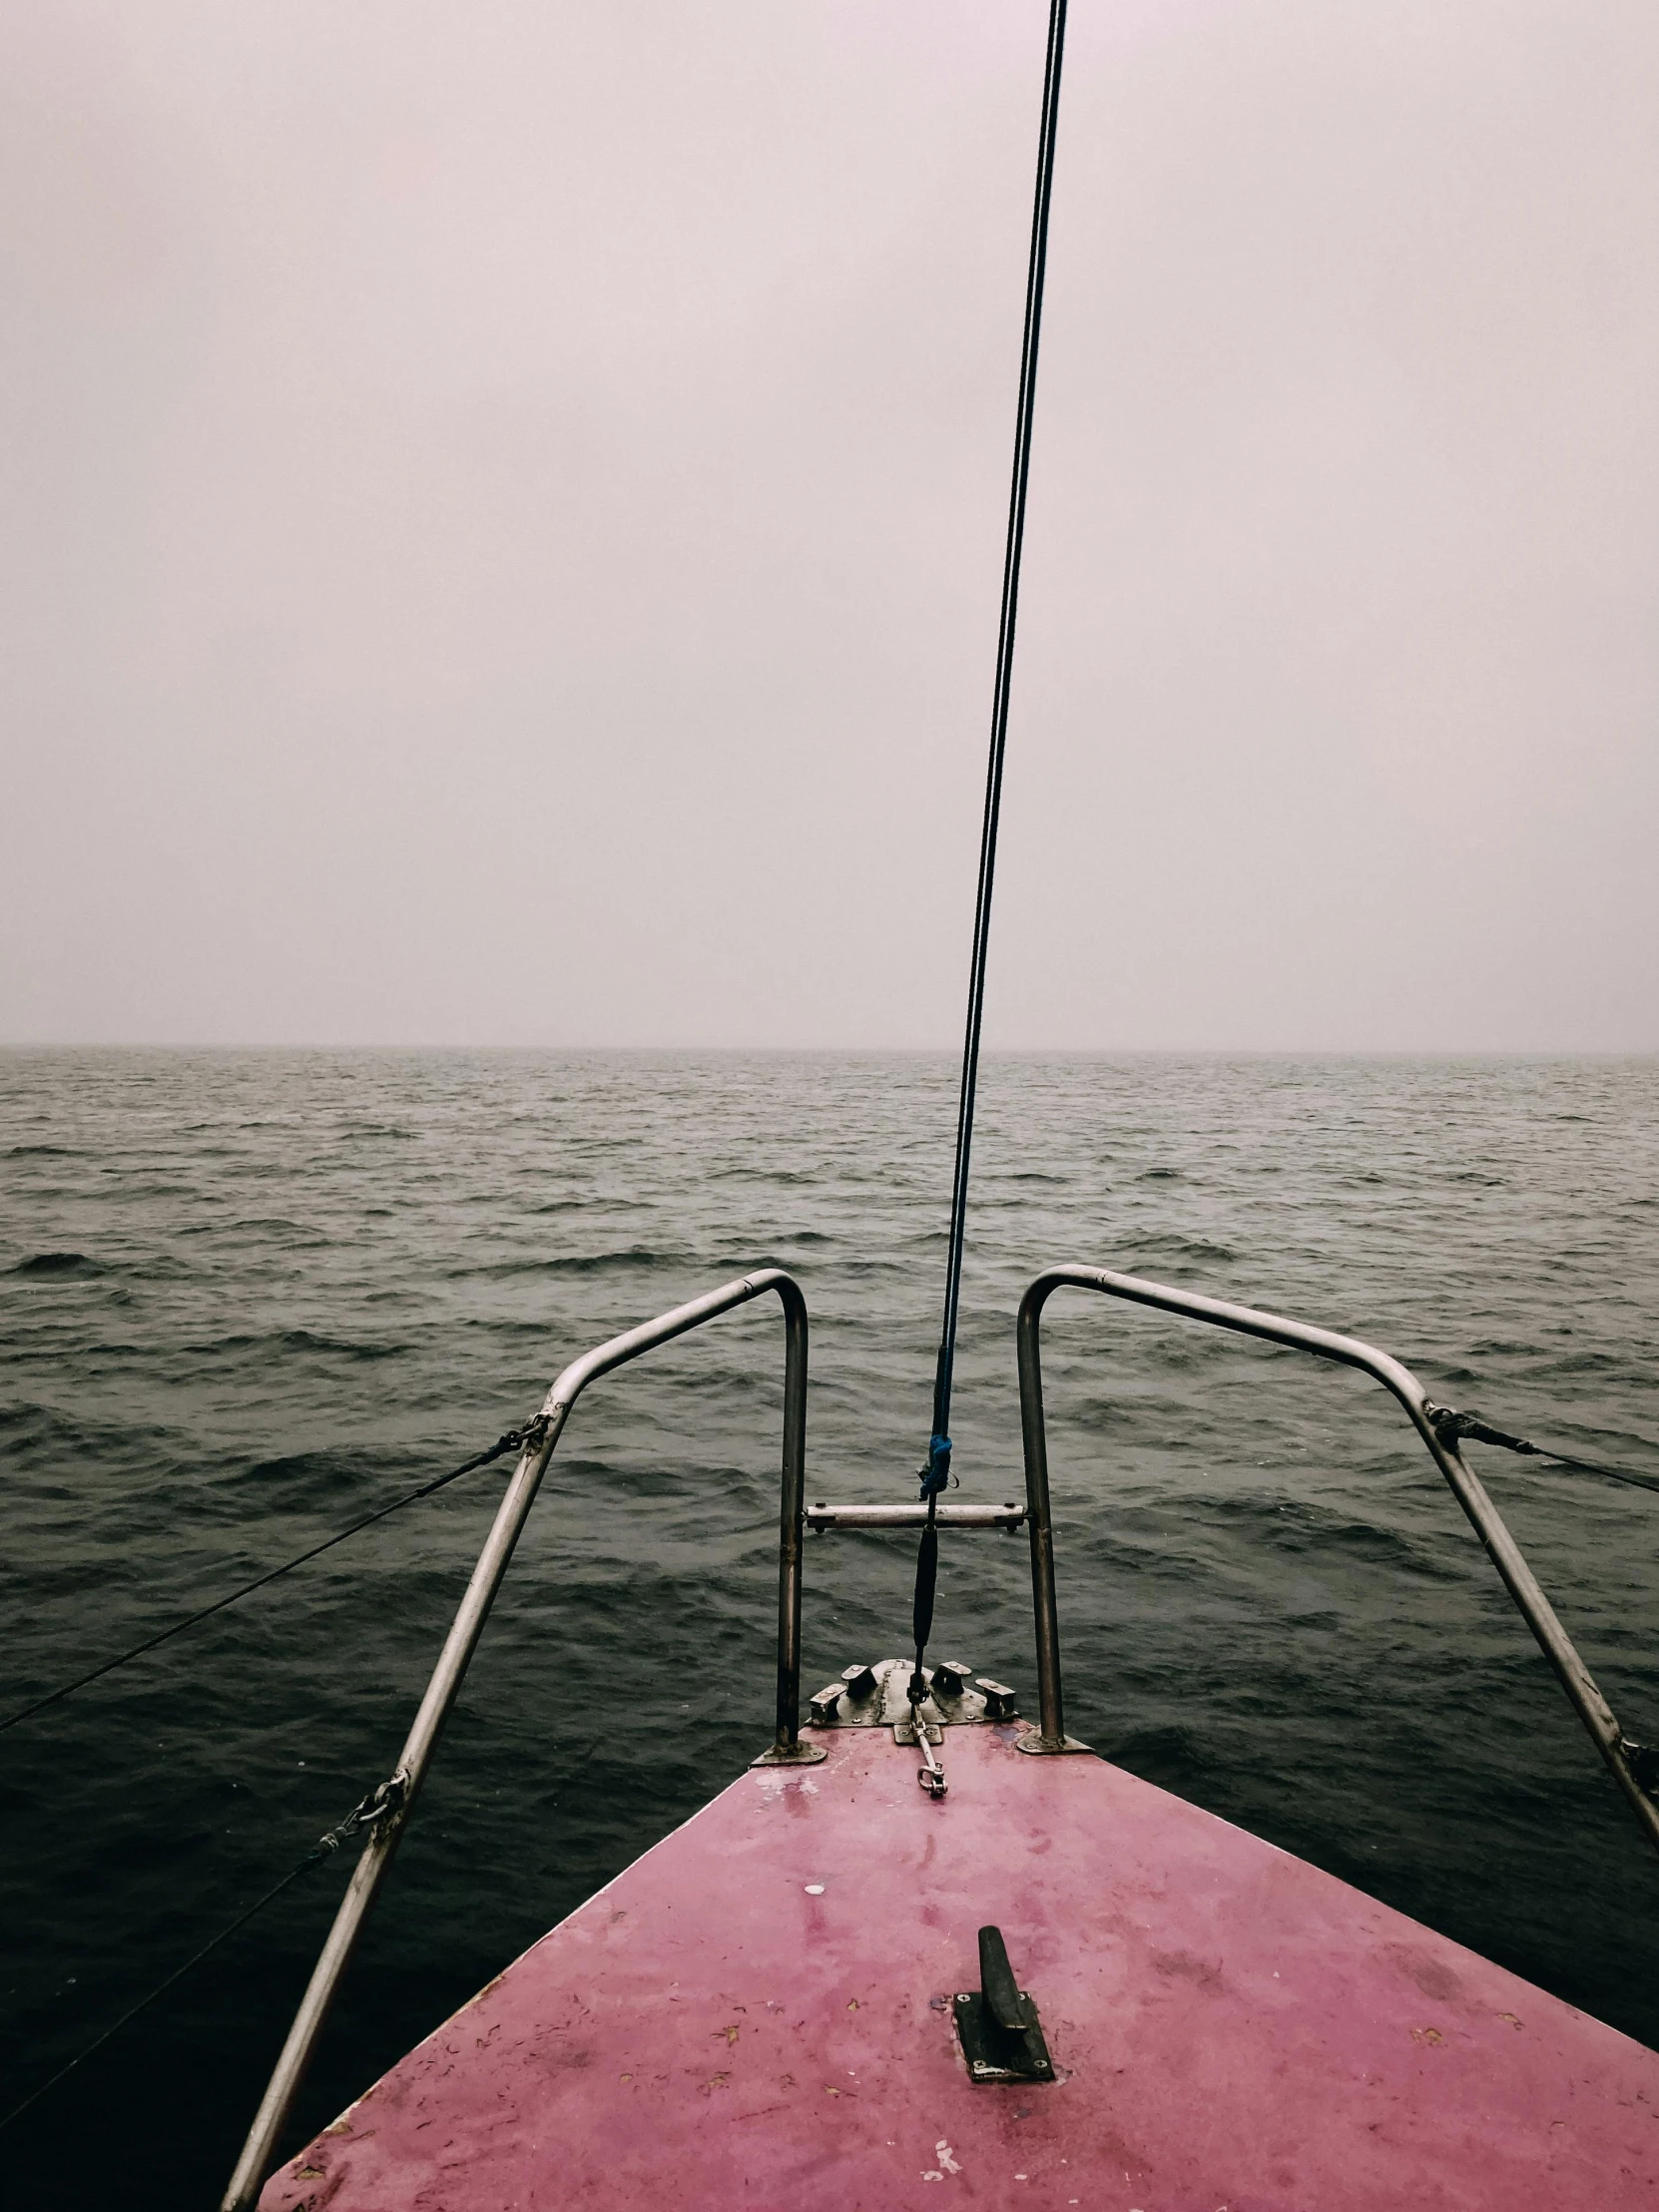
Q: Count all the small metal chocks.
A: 4